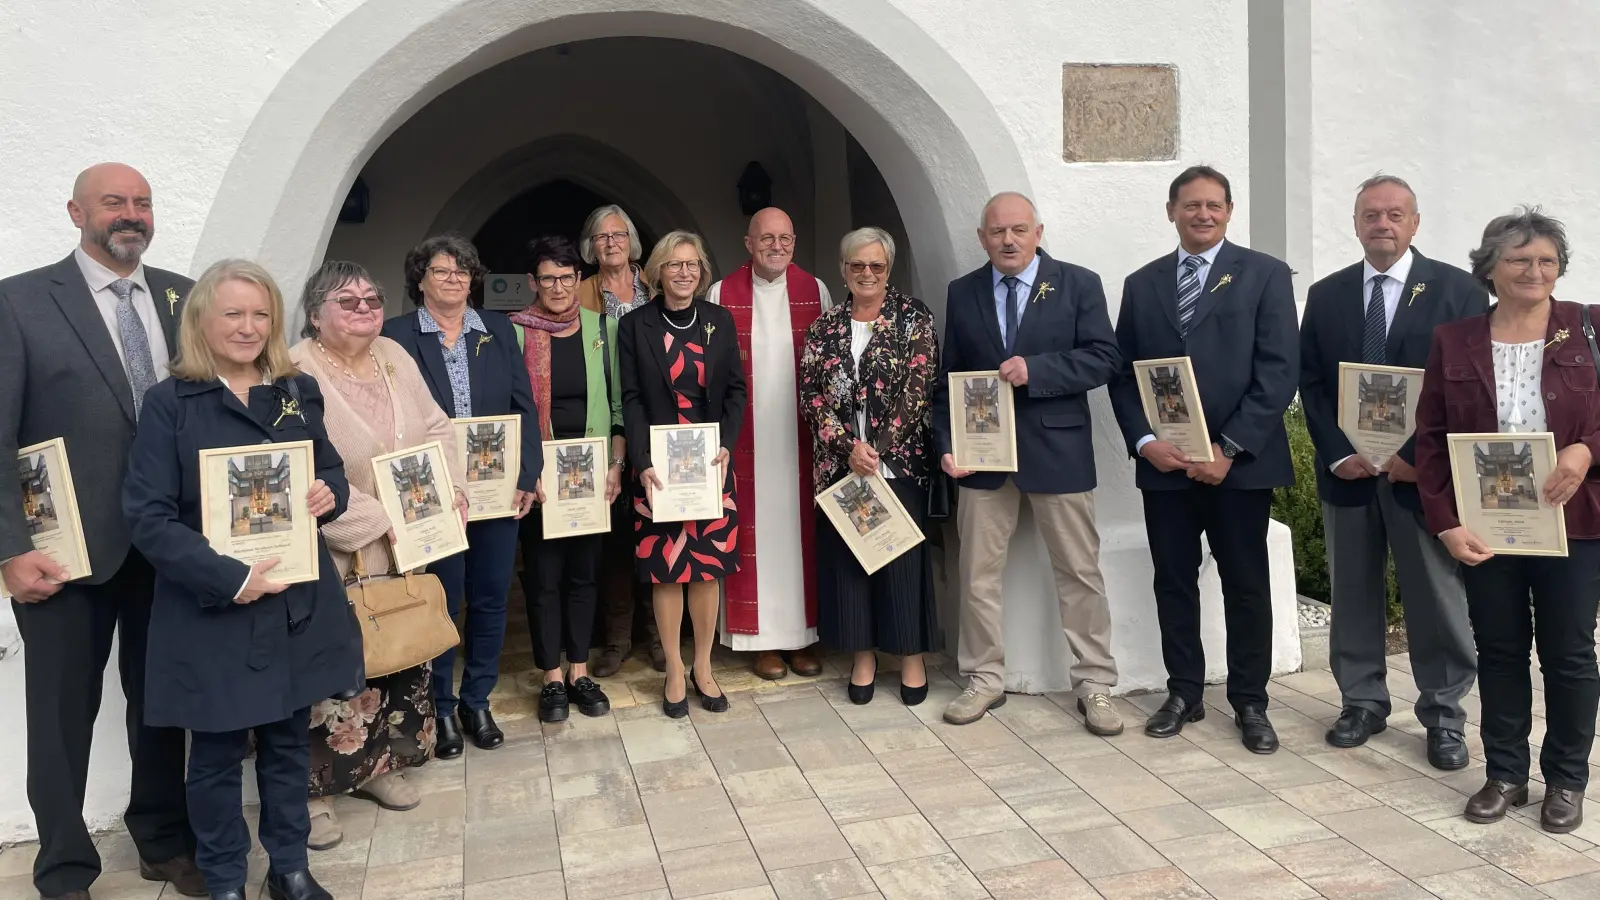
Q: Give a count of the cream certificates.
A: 11